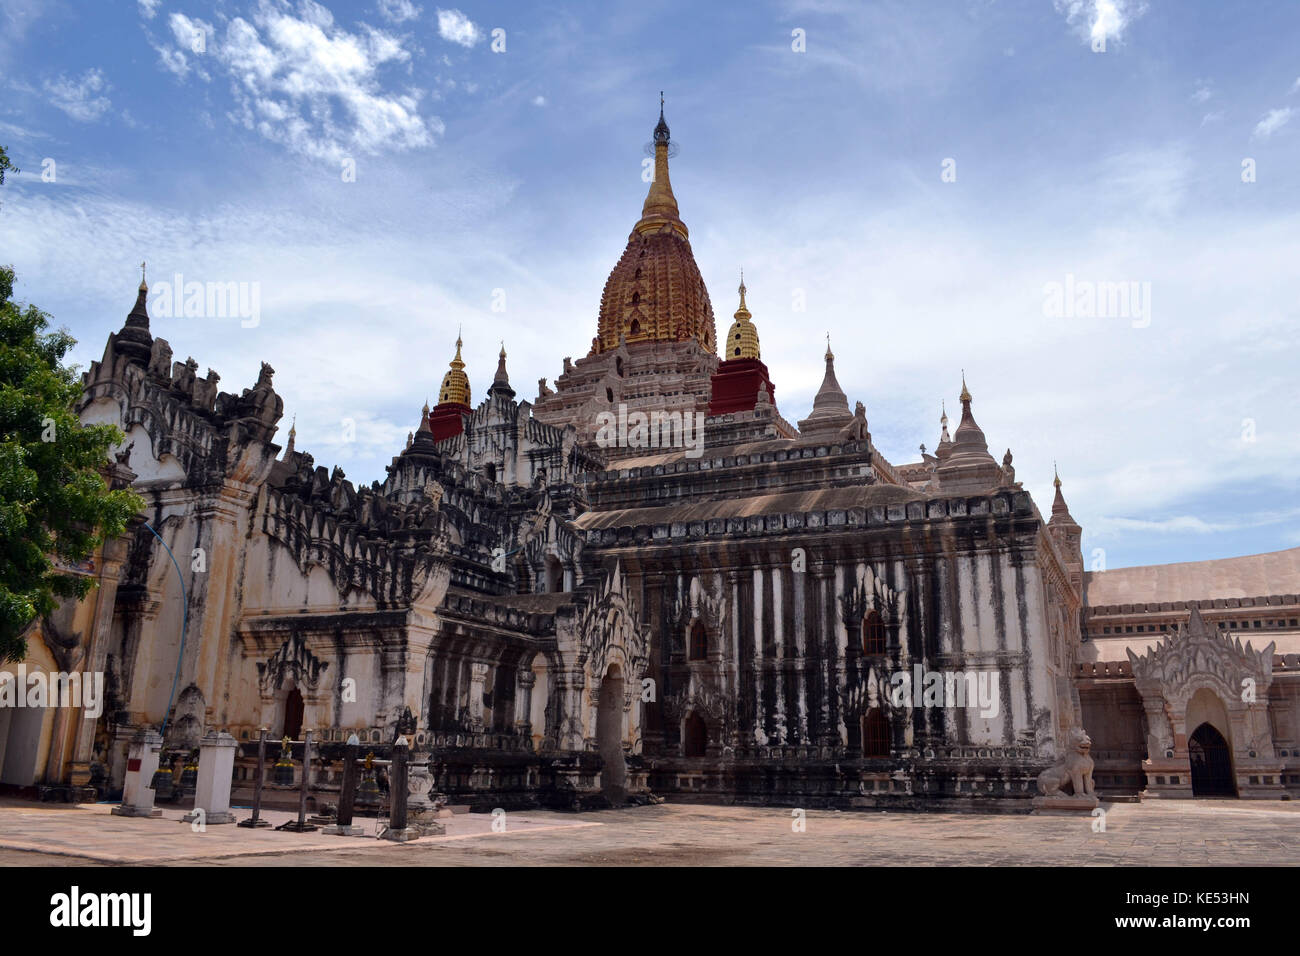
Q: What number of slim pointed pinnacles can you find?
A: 11